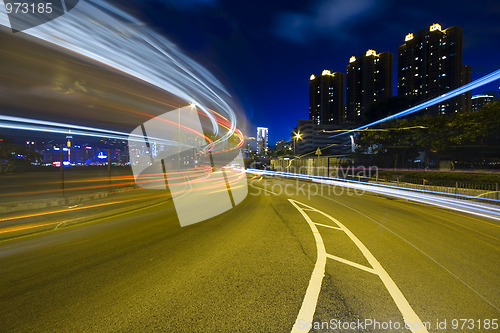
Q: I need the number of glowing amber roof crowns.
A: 6